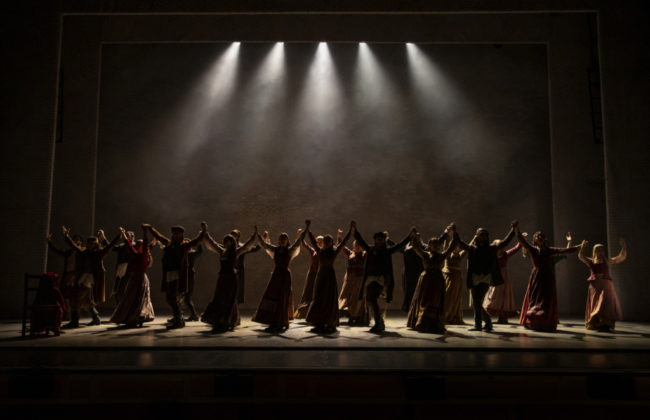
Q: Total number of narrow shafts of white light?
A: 5